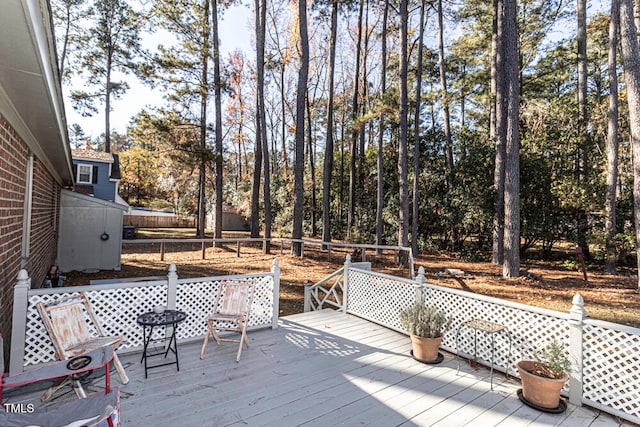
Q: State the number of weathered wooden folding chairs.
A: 2